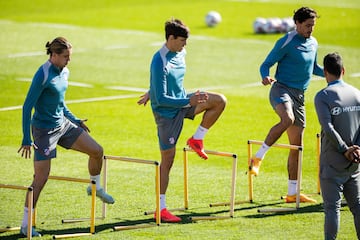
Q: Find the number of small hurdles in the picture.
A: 6